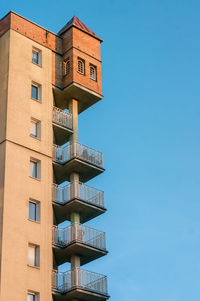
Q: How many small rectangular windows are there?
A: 7